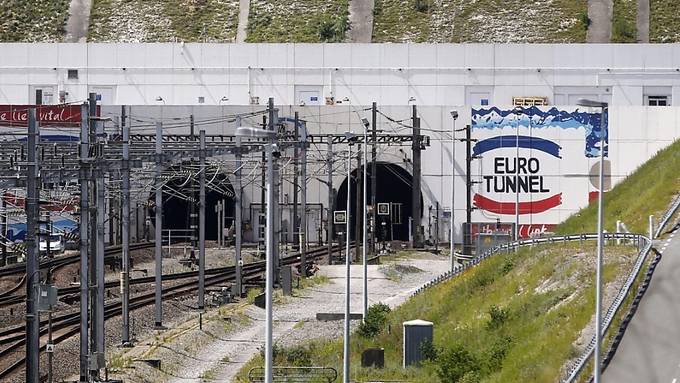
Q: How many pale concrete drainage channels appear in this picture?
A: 5